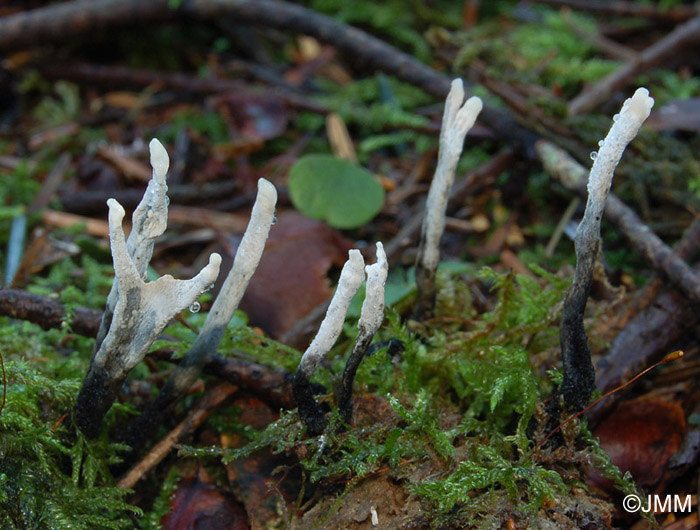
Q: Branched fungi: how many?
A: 2